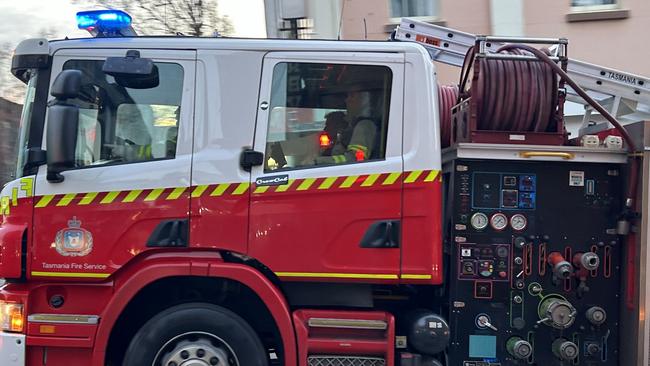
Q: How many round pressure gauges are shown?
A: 3